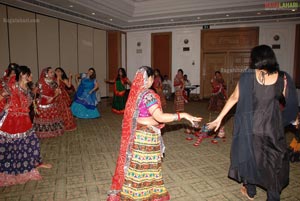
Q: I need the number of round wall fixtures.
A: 3